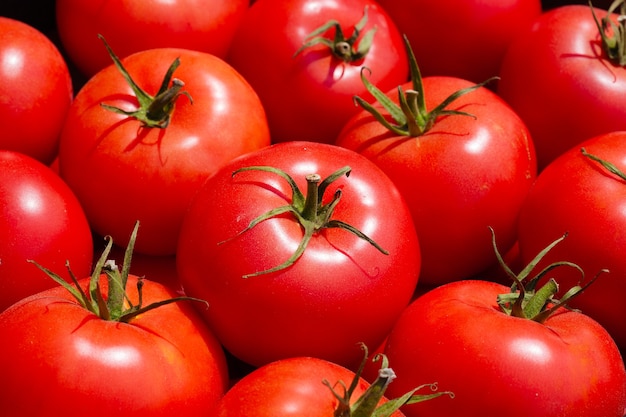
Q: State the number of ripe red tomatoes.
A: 13